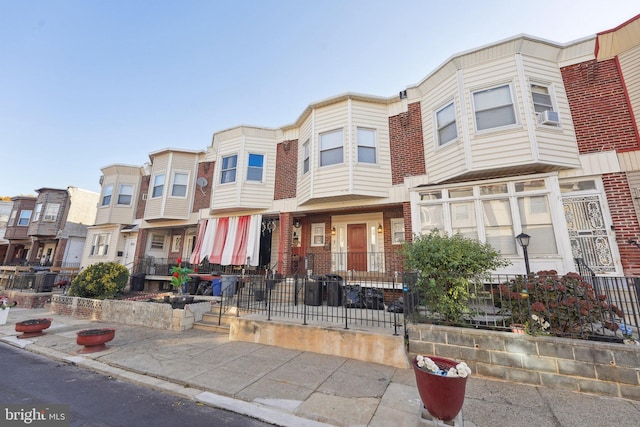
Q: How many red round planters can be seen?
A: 3